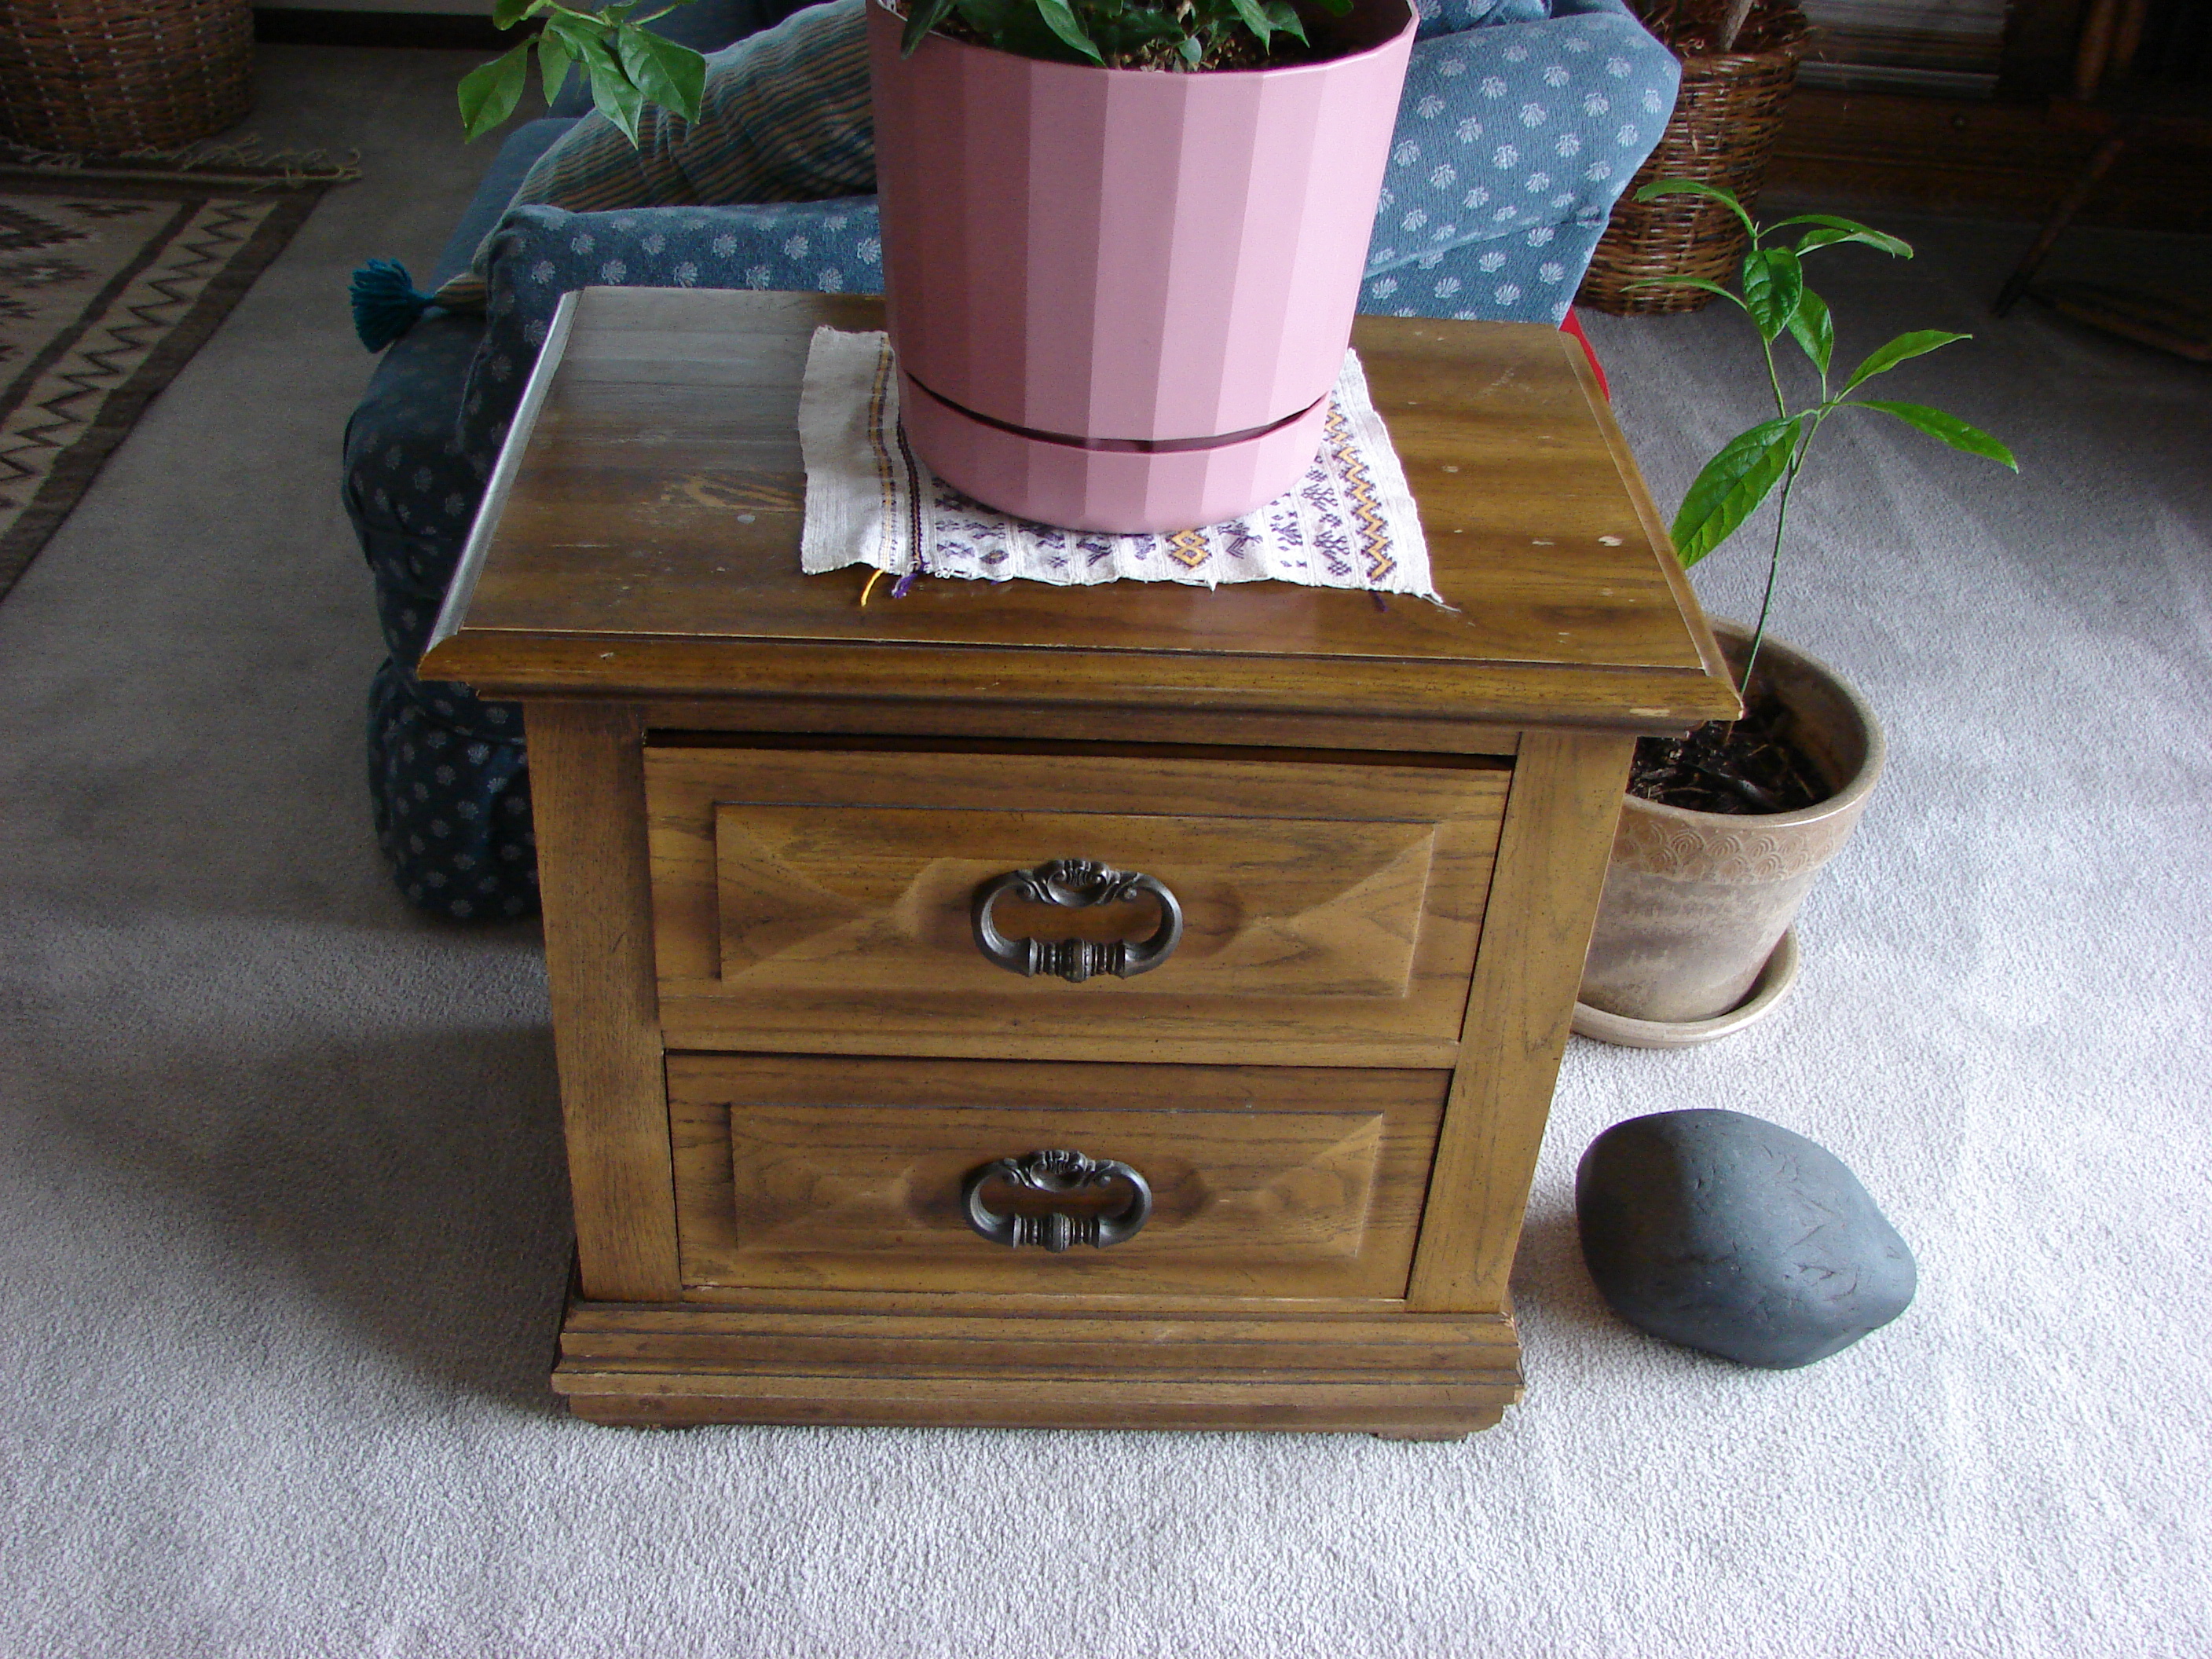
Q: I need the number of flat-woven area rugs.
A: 1